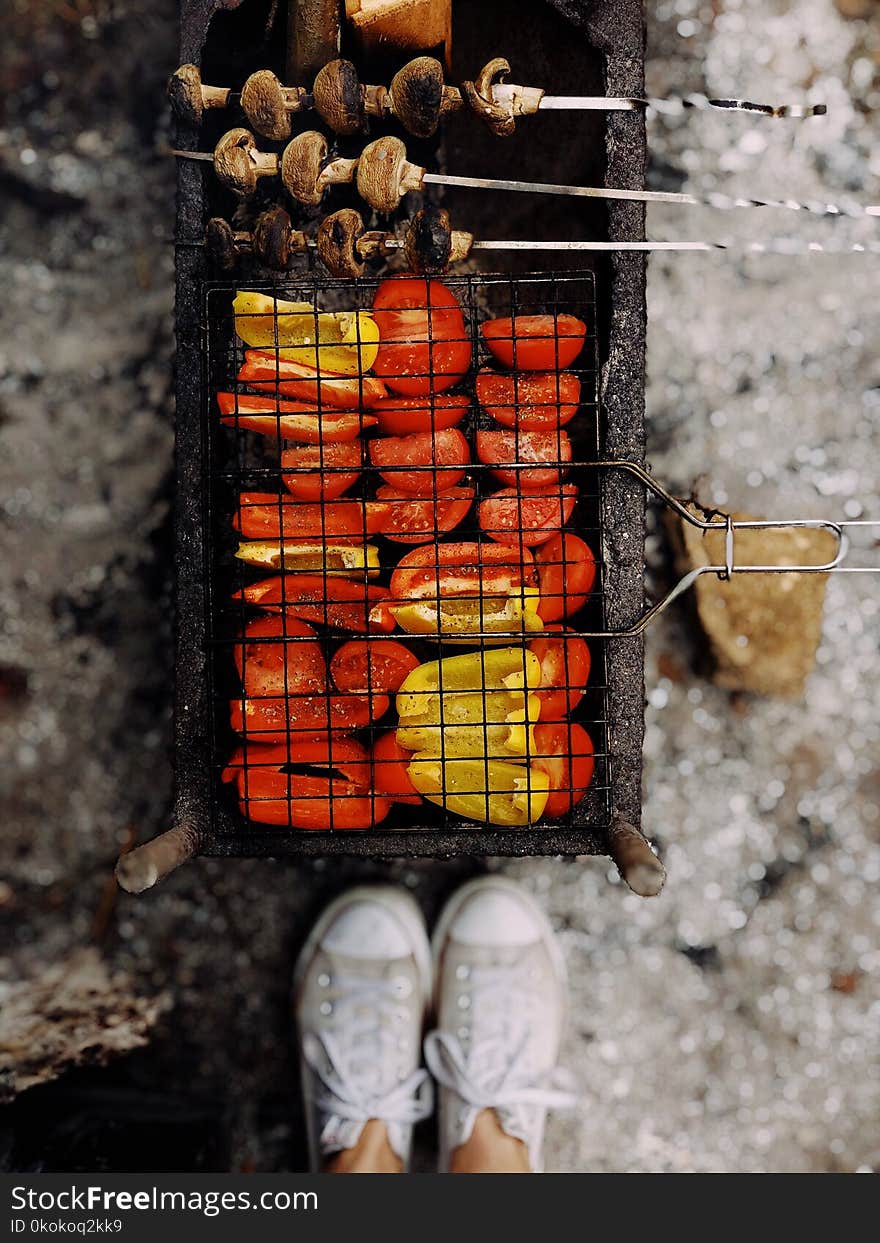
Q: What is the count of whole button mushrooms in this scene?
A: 12